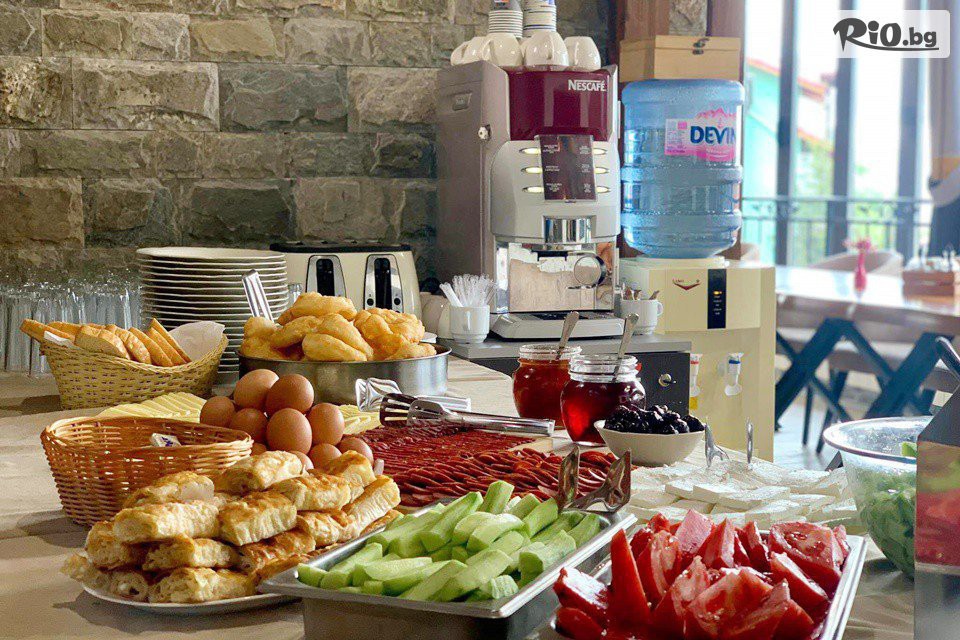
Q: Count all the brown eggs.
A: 10